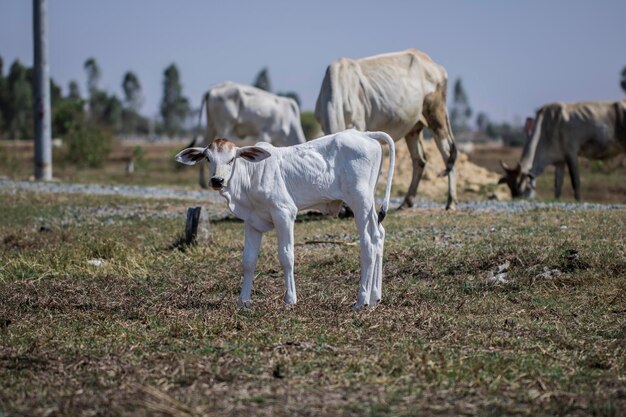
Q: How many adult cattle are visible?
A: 3